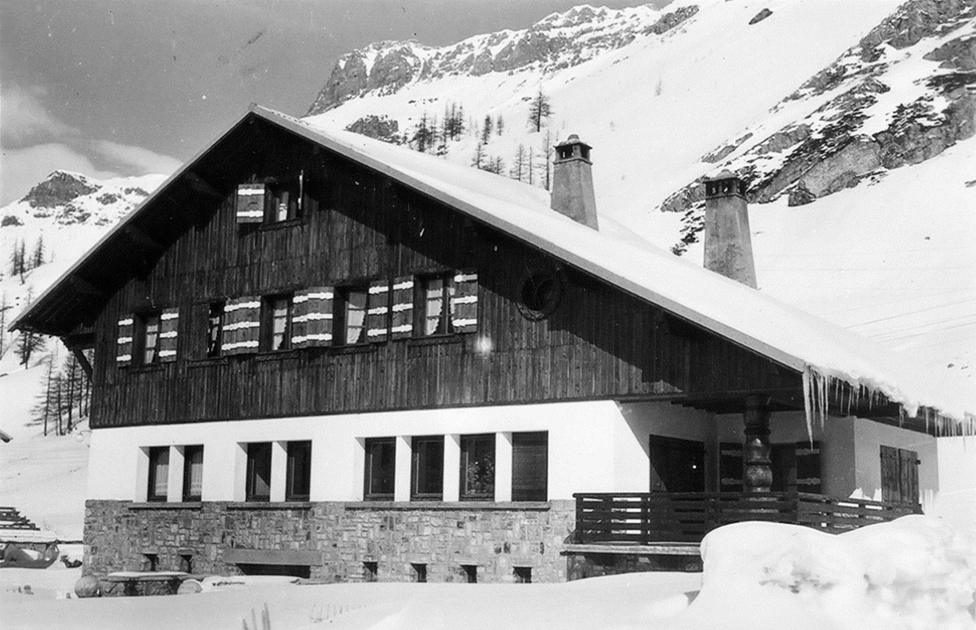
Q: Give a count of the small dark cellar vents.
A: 6